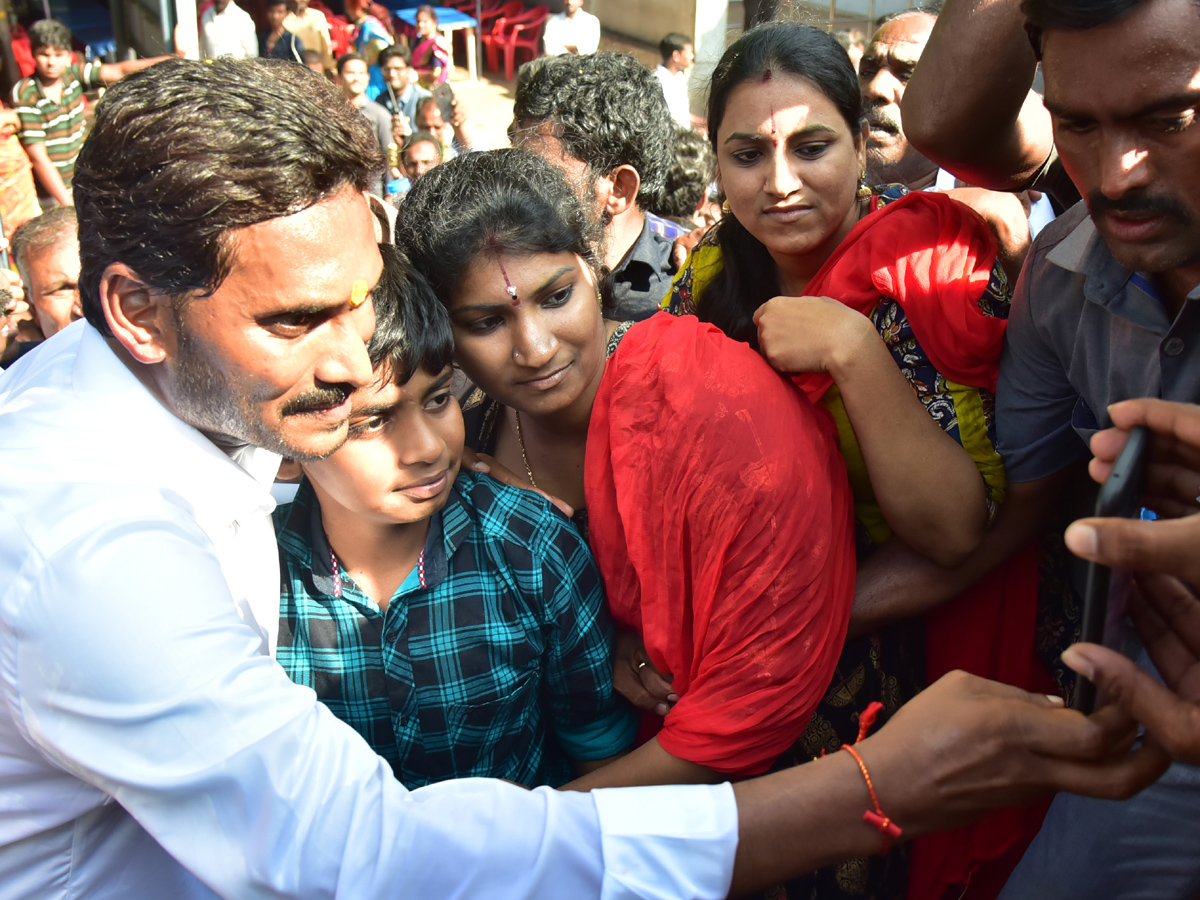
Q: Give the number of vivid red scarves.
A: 2